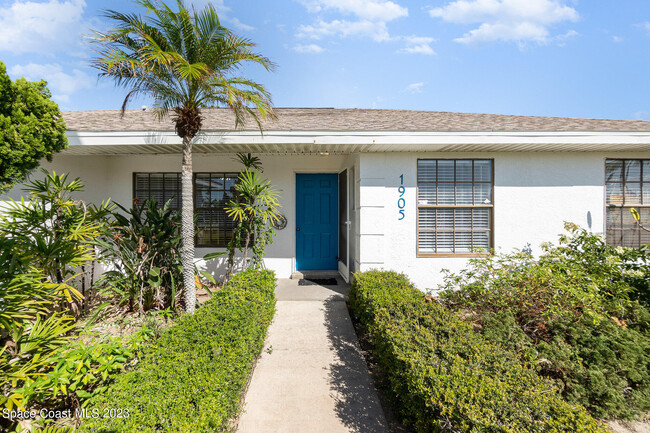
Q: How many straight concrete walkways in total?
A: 1